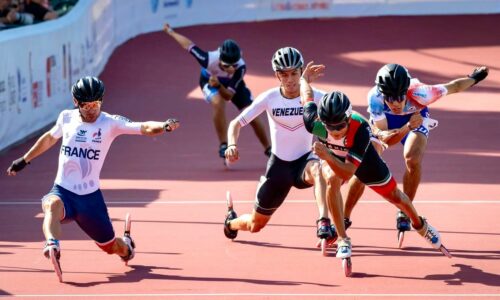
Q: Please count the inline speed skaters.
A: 5